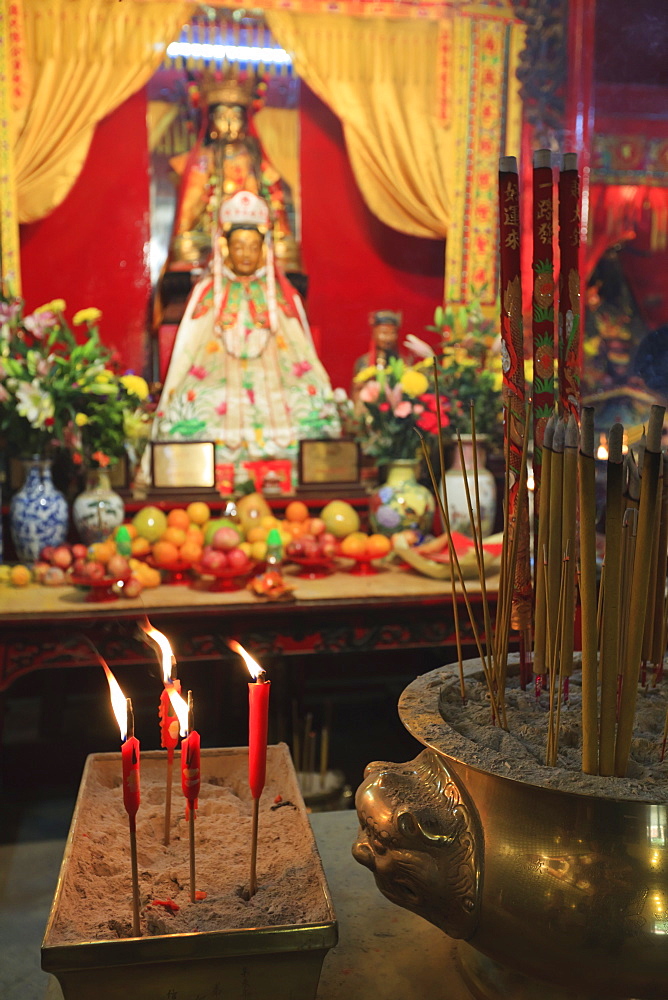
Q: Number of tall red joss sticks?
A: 3